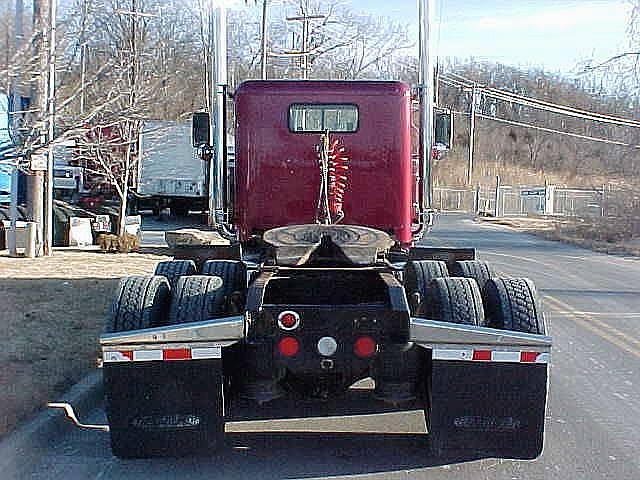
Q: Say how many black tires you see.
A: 8